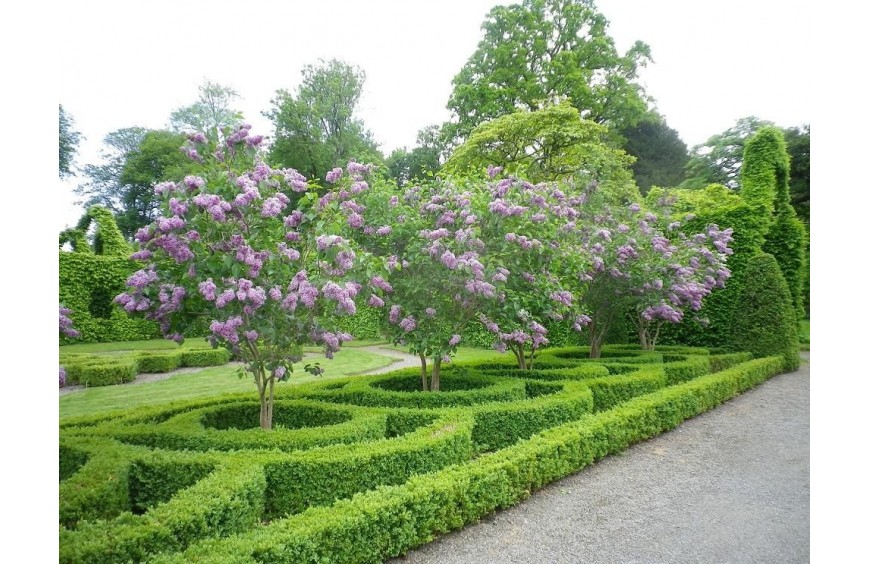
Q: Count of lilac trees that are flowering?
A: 5